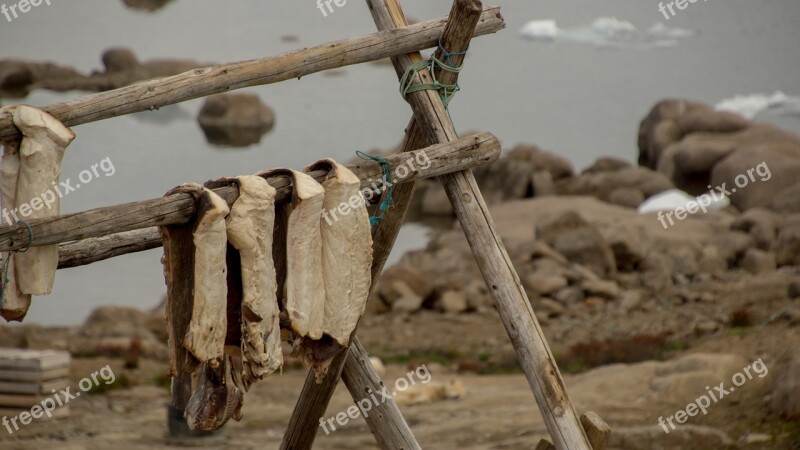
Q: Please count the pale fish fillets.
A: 6